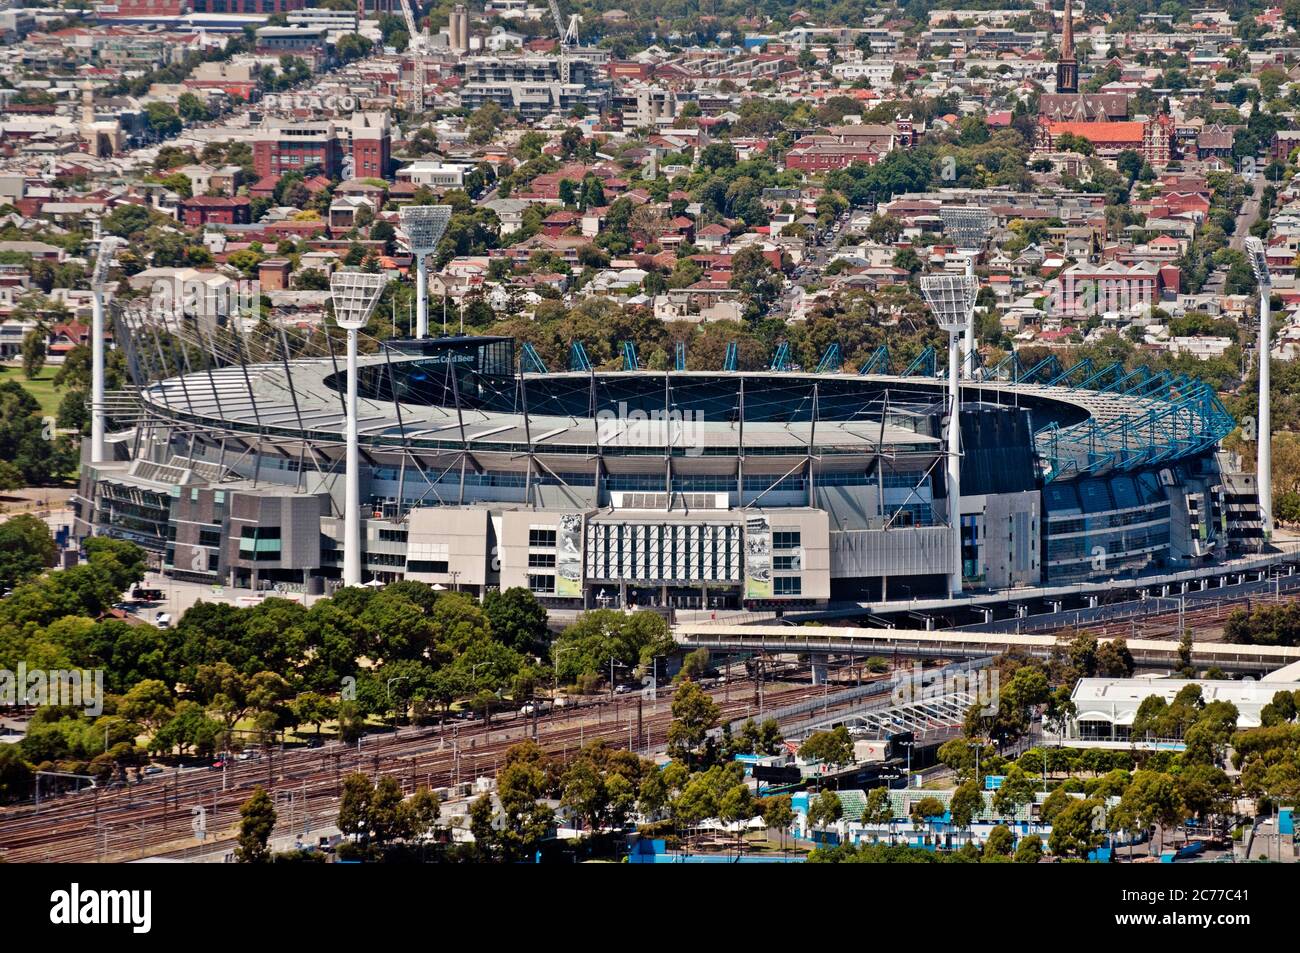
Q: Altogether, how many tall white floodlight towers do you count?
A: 6